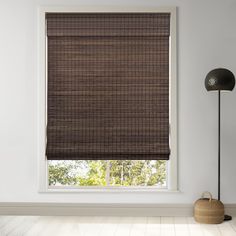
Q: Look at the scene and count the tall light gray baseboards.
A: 1